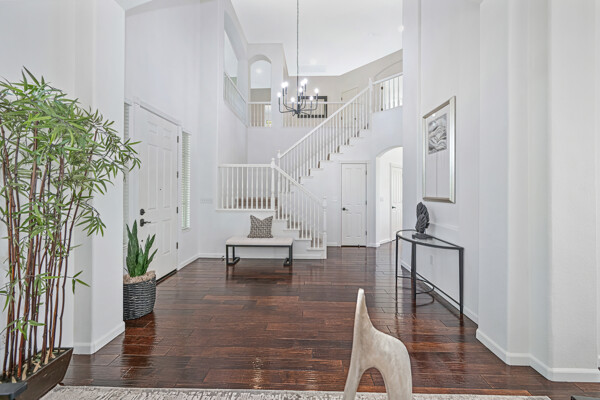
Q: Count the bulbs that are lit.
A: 9